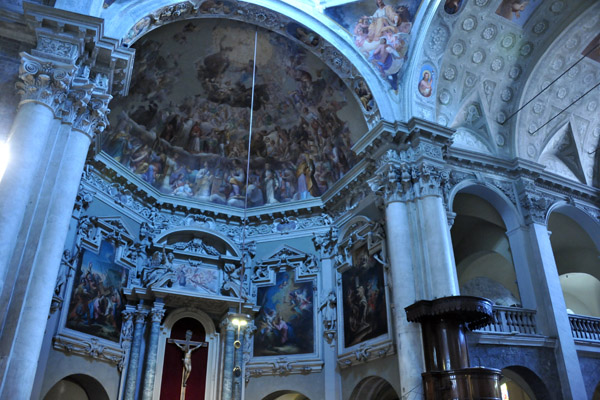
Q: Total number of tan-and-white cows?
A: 0